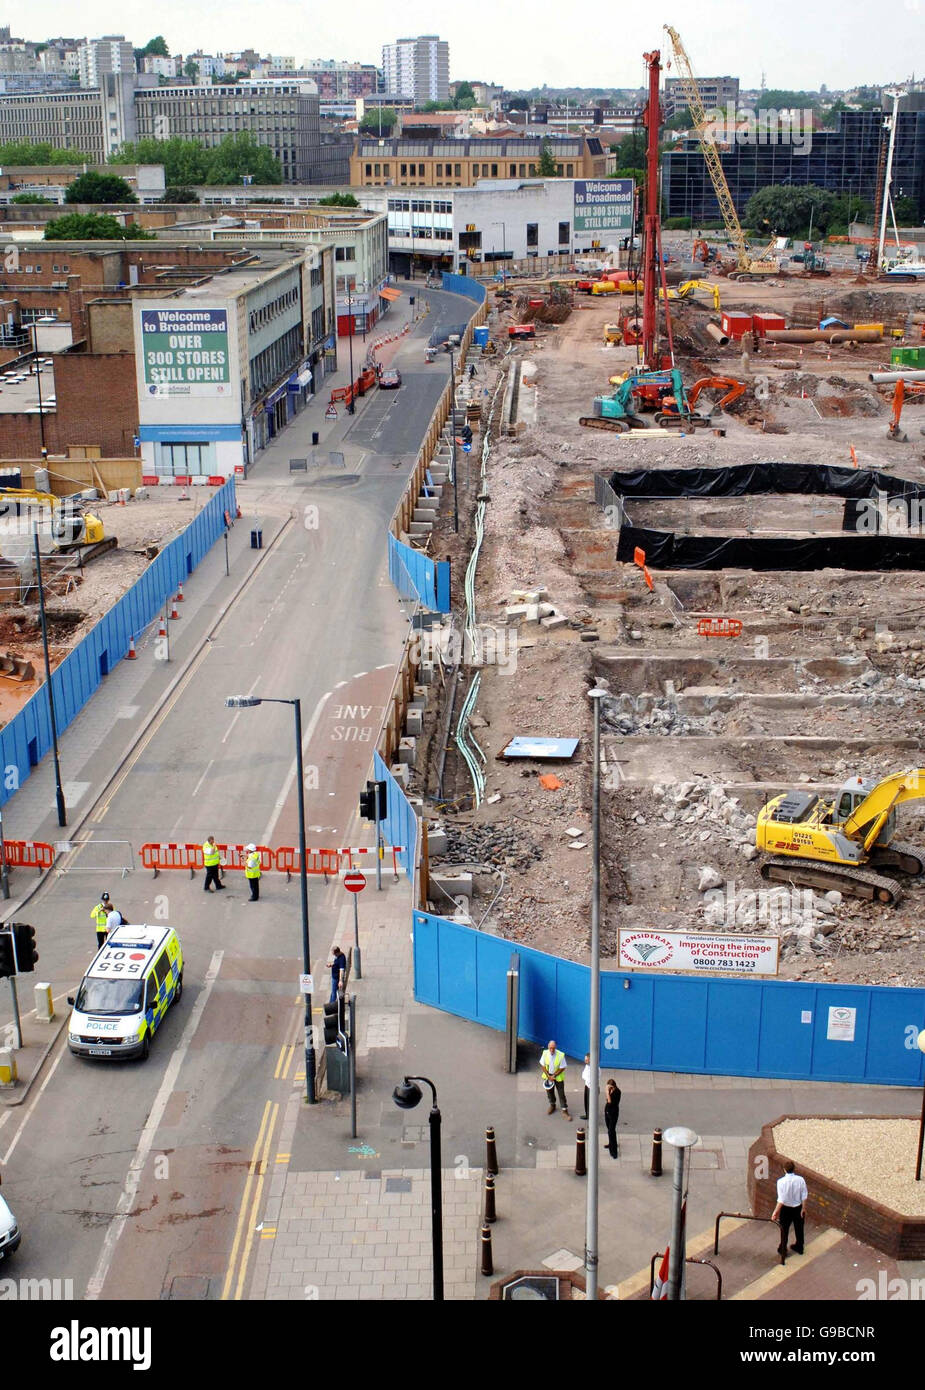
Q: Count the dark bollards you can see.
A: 5